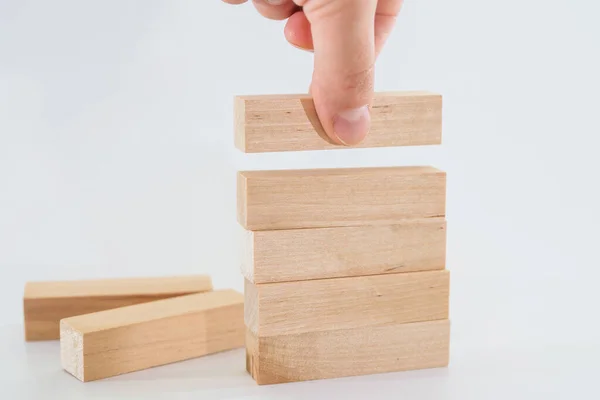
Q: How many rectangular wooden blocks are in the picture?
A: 7